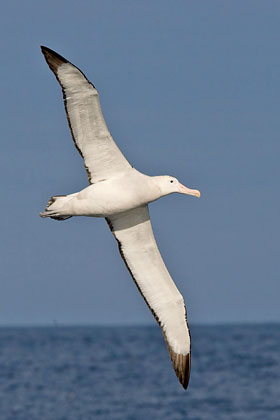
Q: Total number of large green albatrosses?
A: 0